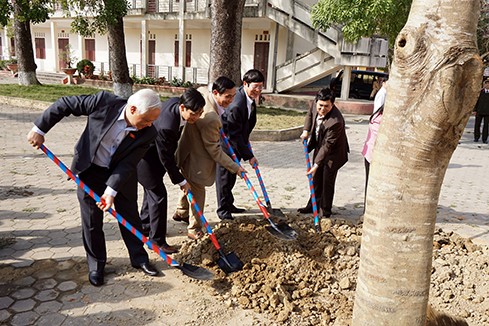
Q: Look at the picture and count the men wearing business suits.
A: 5